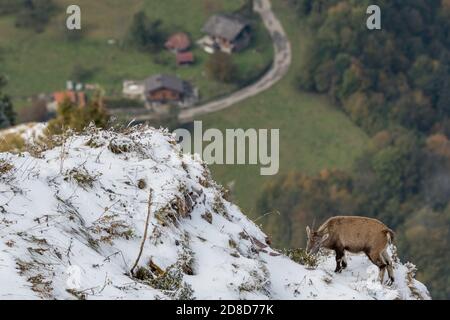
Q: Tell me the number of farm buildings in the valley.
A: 5